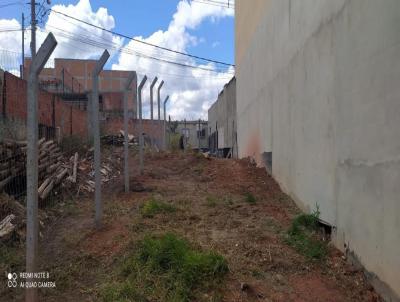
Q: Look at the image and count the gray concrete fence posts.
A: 7